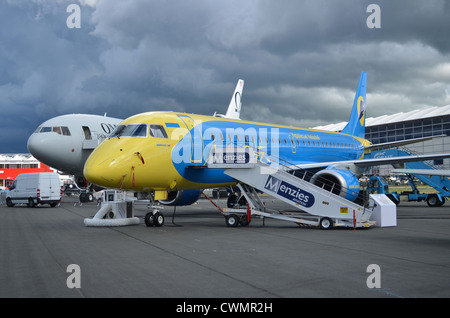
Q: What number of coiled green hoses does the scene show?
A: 0